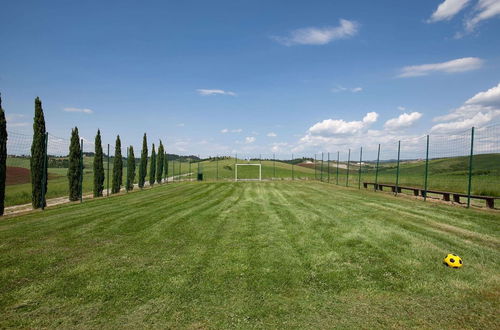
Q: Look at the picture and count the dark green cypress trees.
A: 10